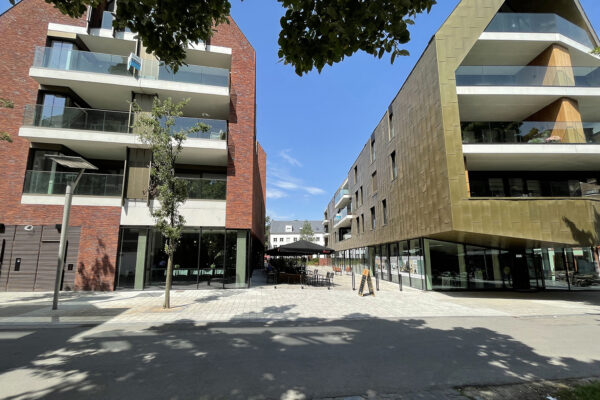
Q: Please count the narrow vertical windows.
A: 11